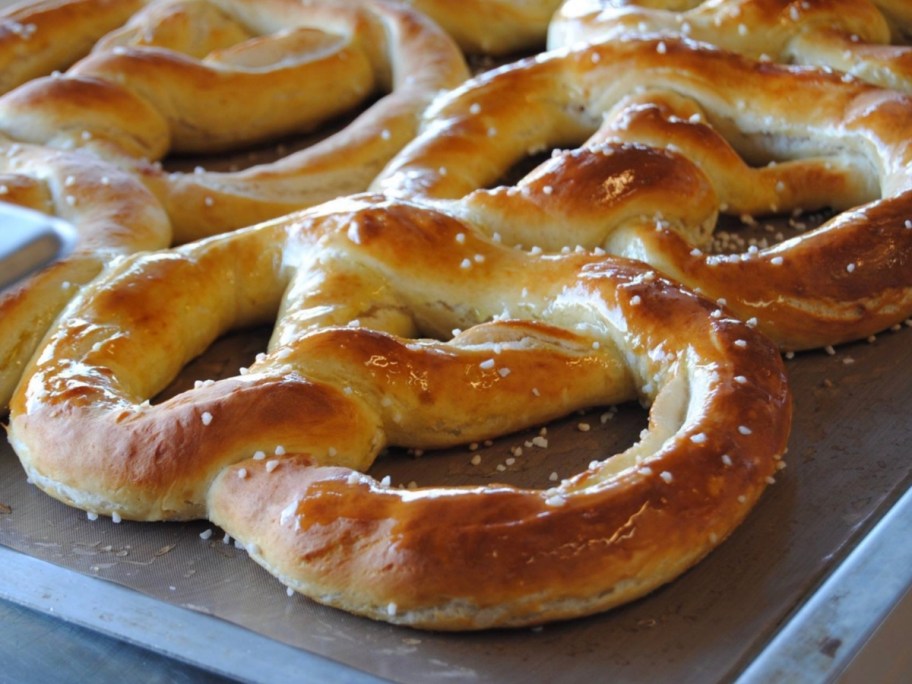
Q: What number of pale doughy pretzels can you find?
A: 0